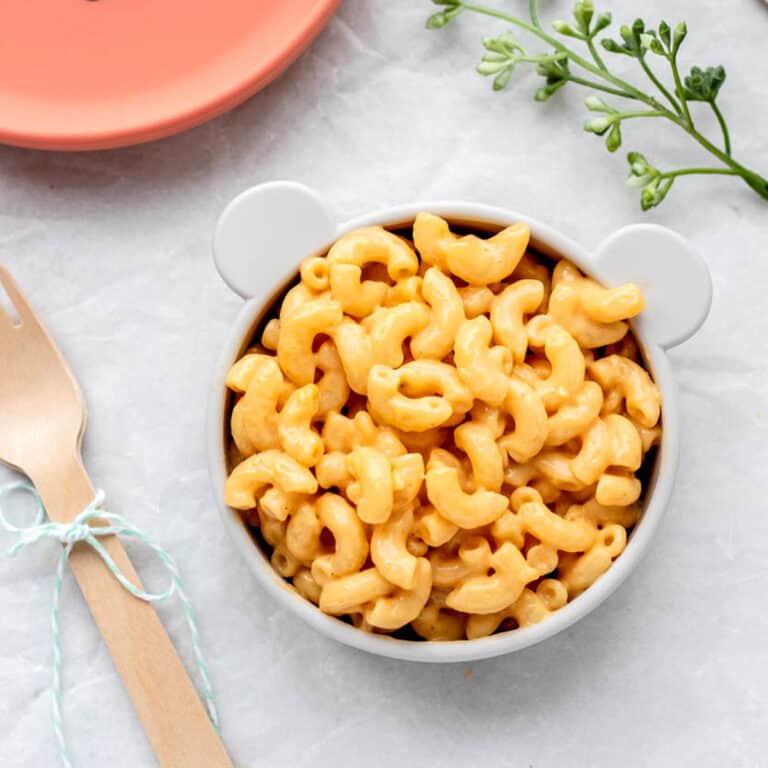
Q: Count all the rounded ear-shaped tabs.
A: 2